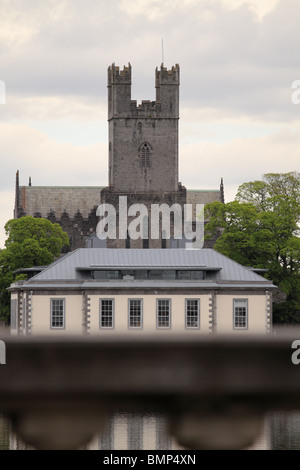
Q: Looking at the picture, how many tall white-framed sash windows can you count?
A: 6